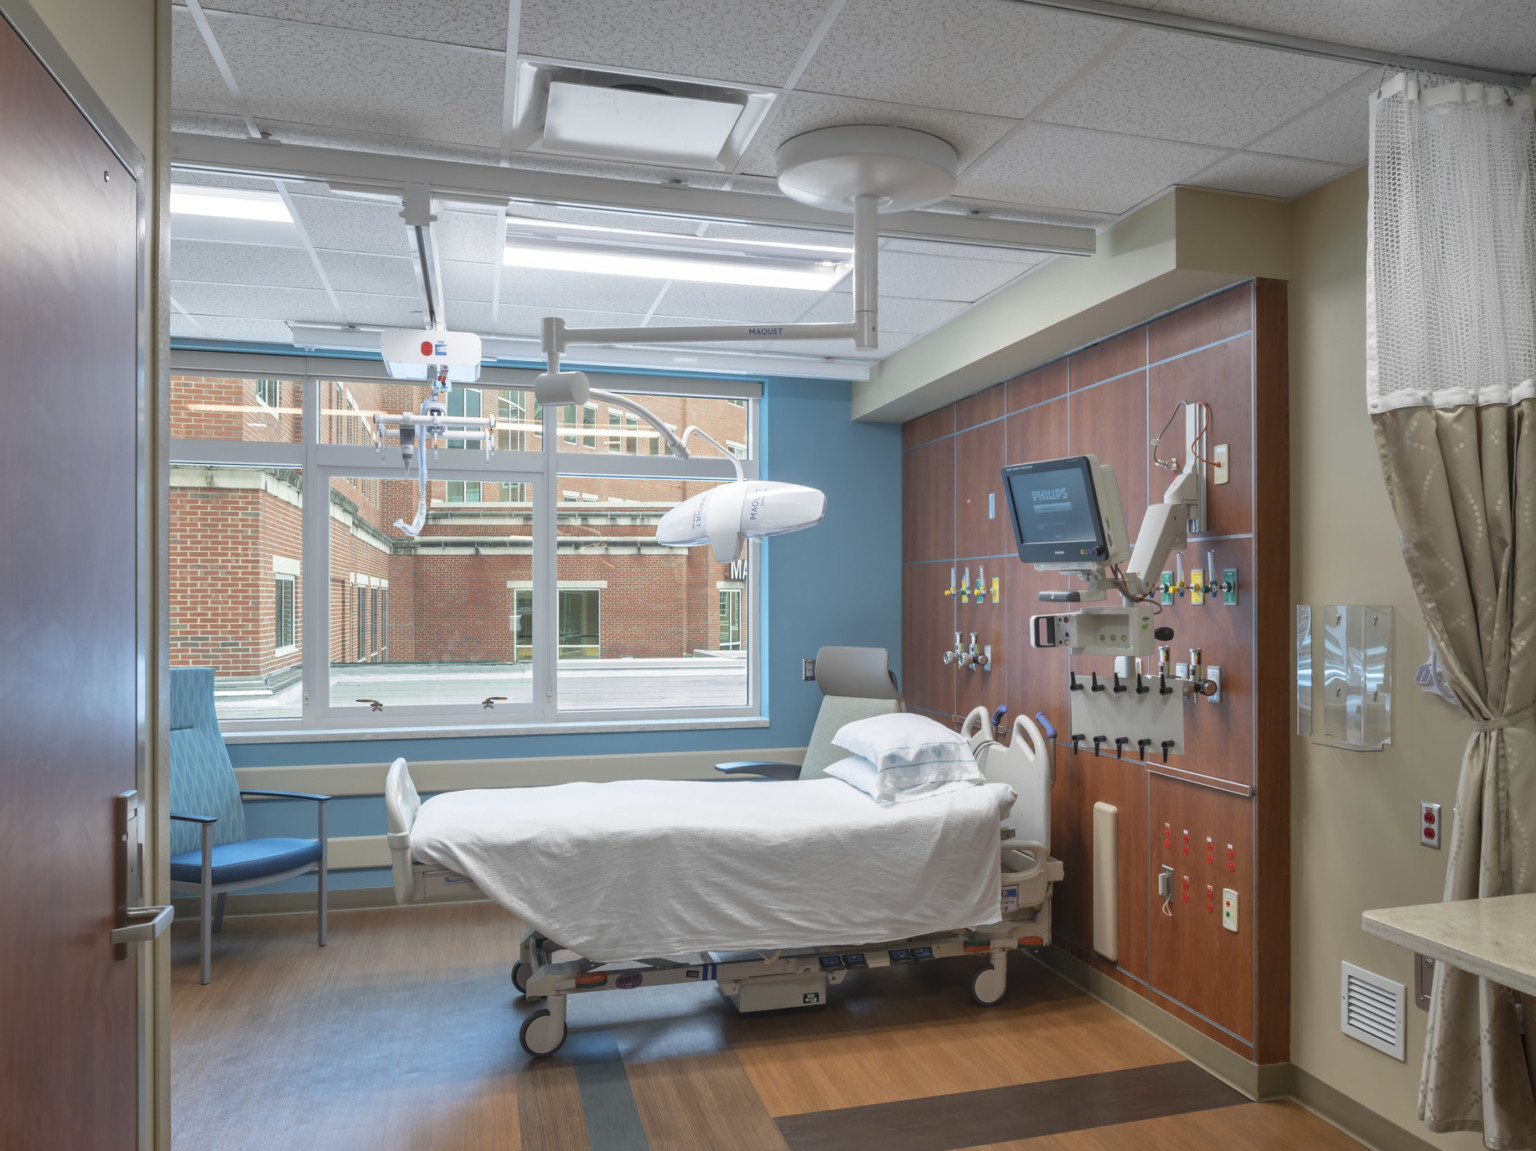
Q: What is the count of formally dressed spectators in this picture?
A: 0